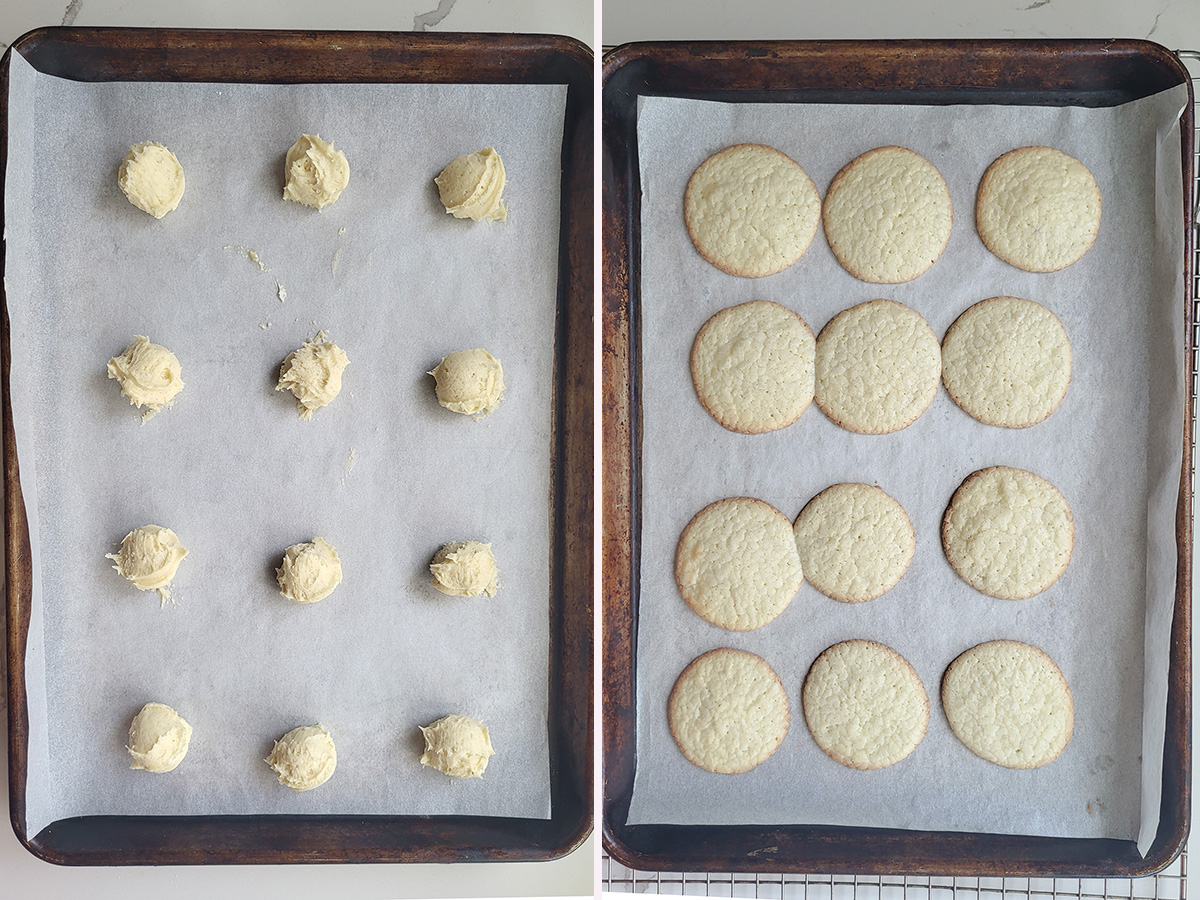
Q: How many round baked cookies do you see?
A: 12